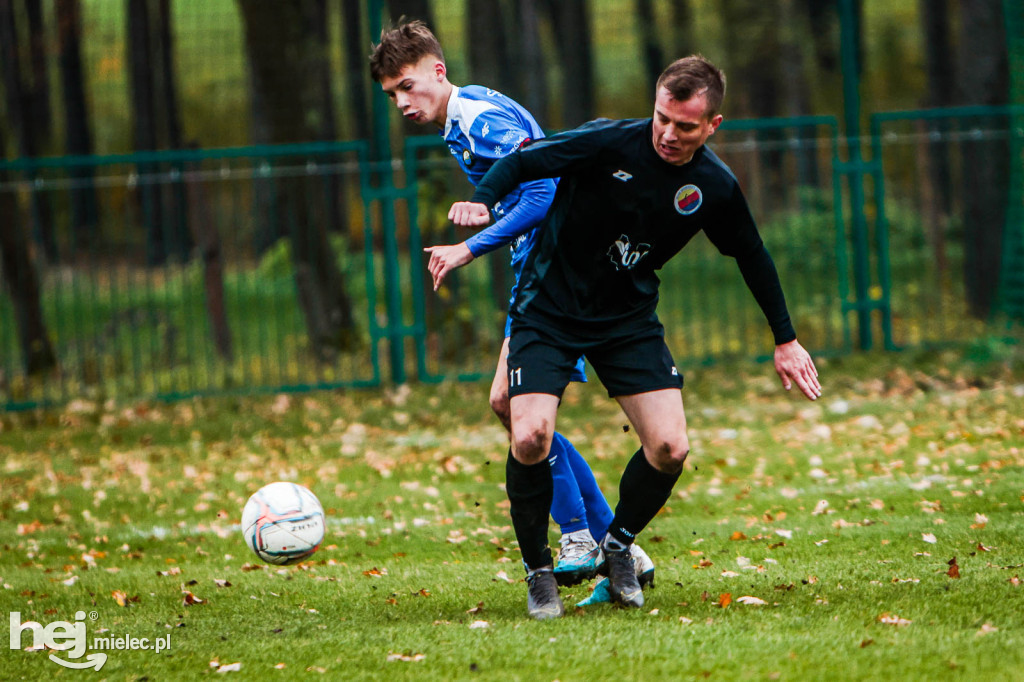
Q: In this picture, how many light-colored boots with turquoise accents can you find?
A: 2